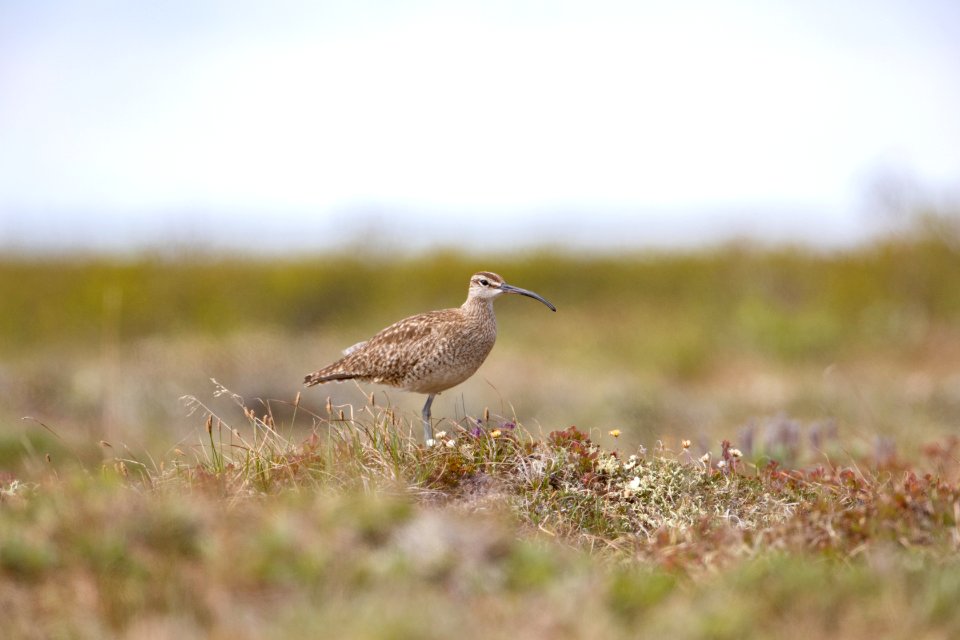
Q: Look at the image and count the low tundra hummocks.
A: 1